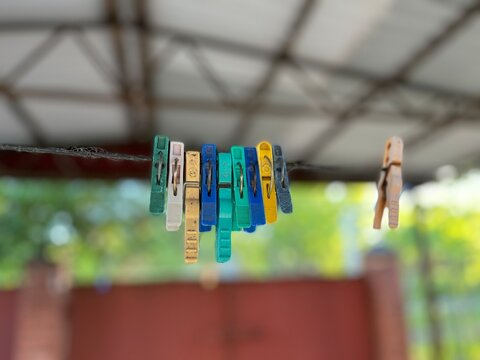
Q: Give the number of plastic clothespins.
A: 9